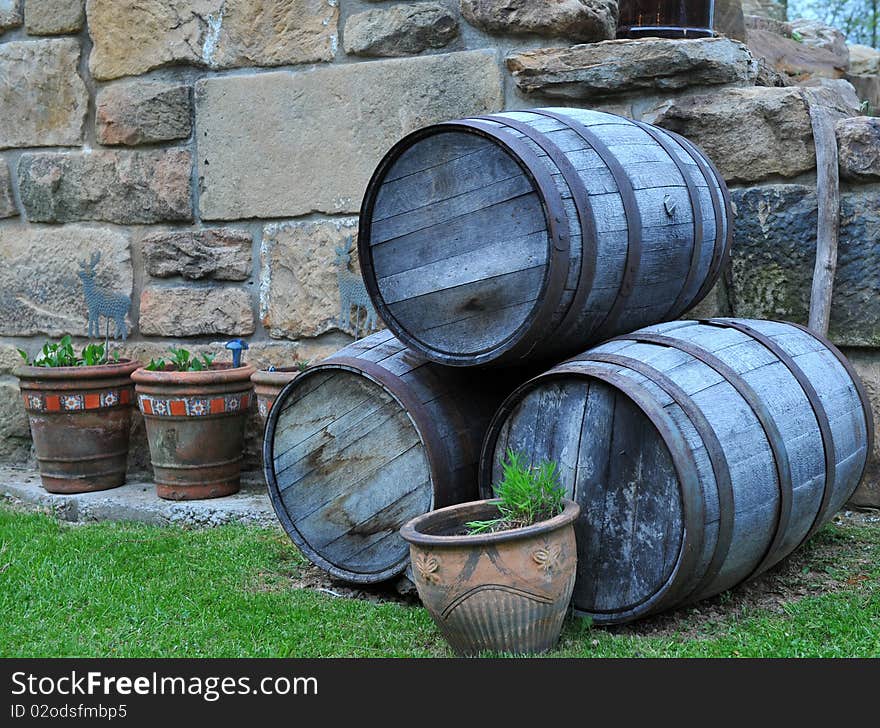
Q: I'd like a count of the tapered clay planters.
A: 4